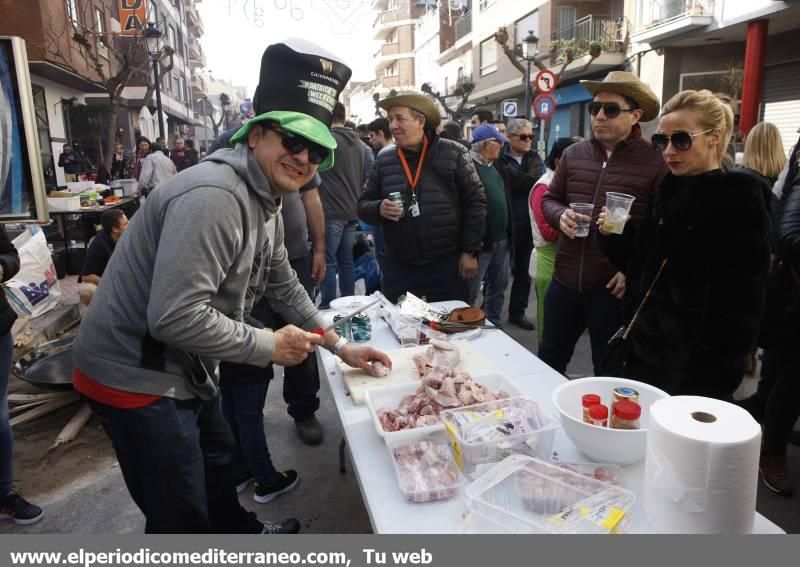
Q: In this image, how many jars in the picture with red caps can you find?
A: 3